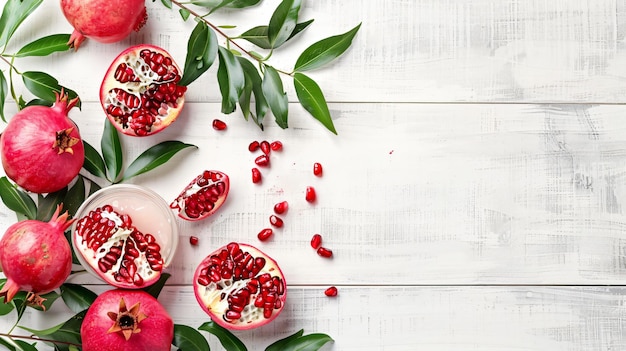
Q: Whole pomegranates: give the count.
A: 4